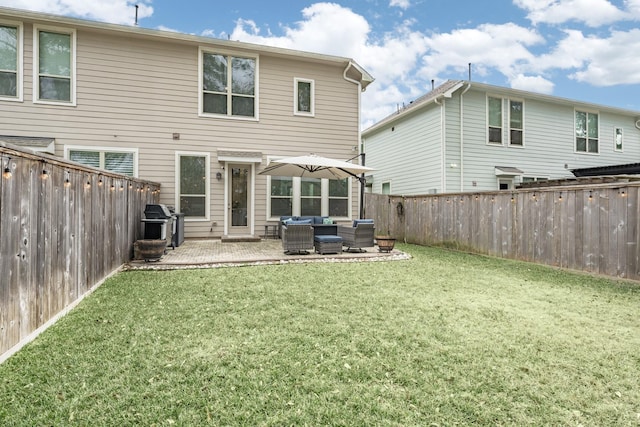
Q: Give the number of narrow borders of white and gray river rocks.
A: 1